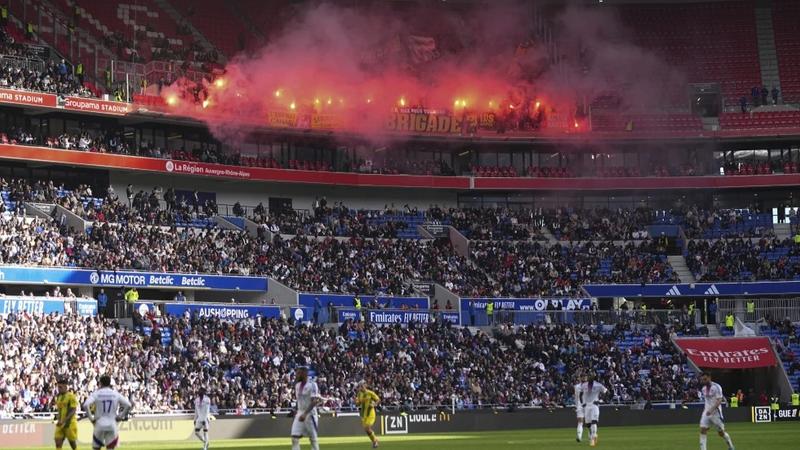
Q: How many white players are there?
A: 6